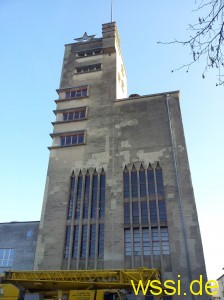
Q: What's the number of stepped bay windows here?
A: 3